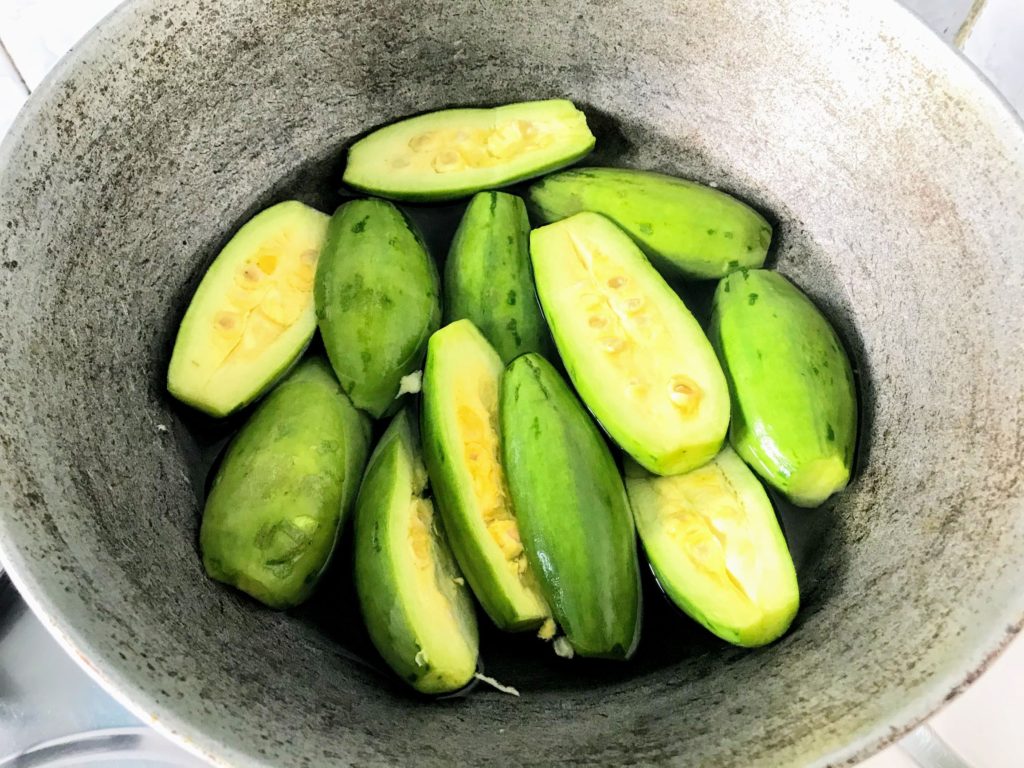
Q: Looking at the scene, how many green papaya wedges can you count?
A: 12